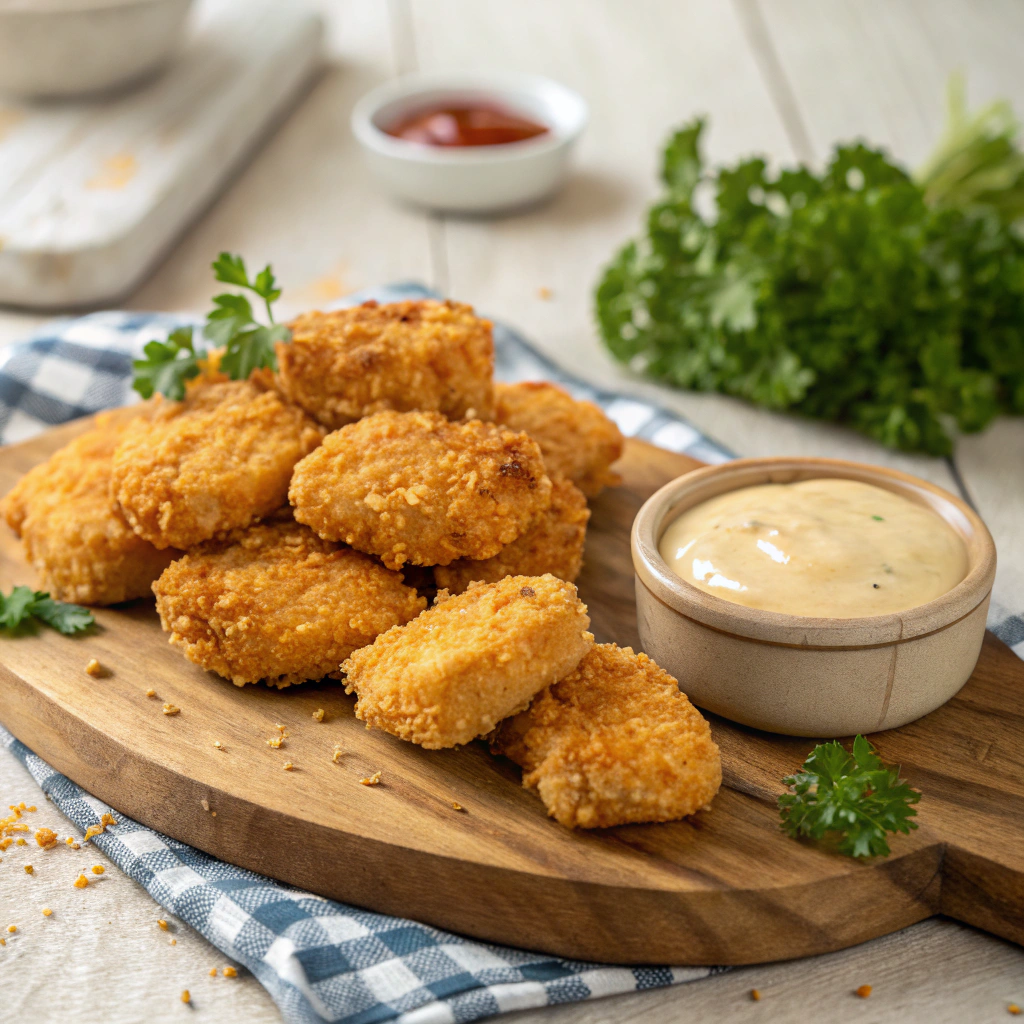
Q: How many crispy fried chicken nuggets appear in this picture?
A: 9